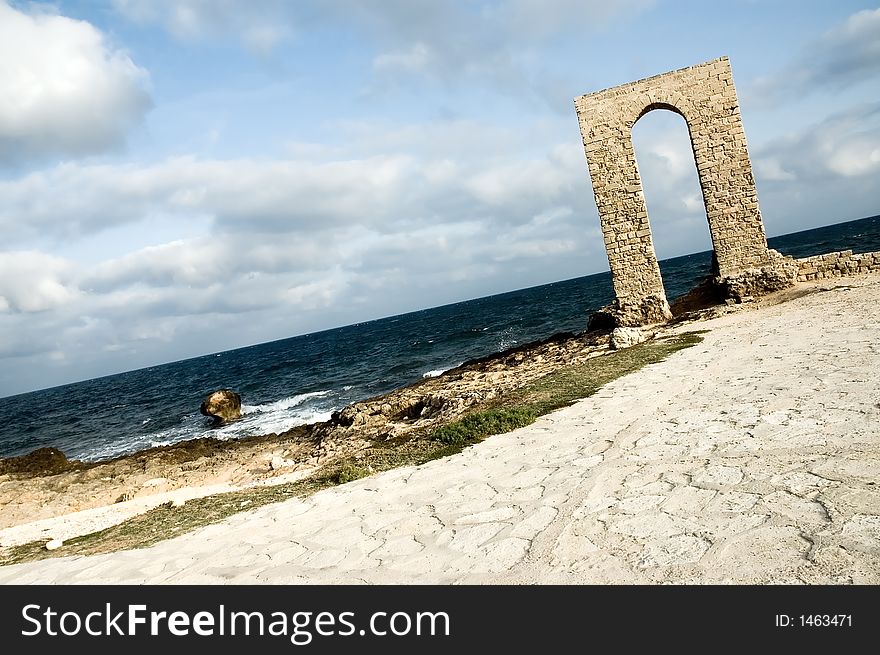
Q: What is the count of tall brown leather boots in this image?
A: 0